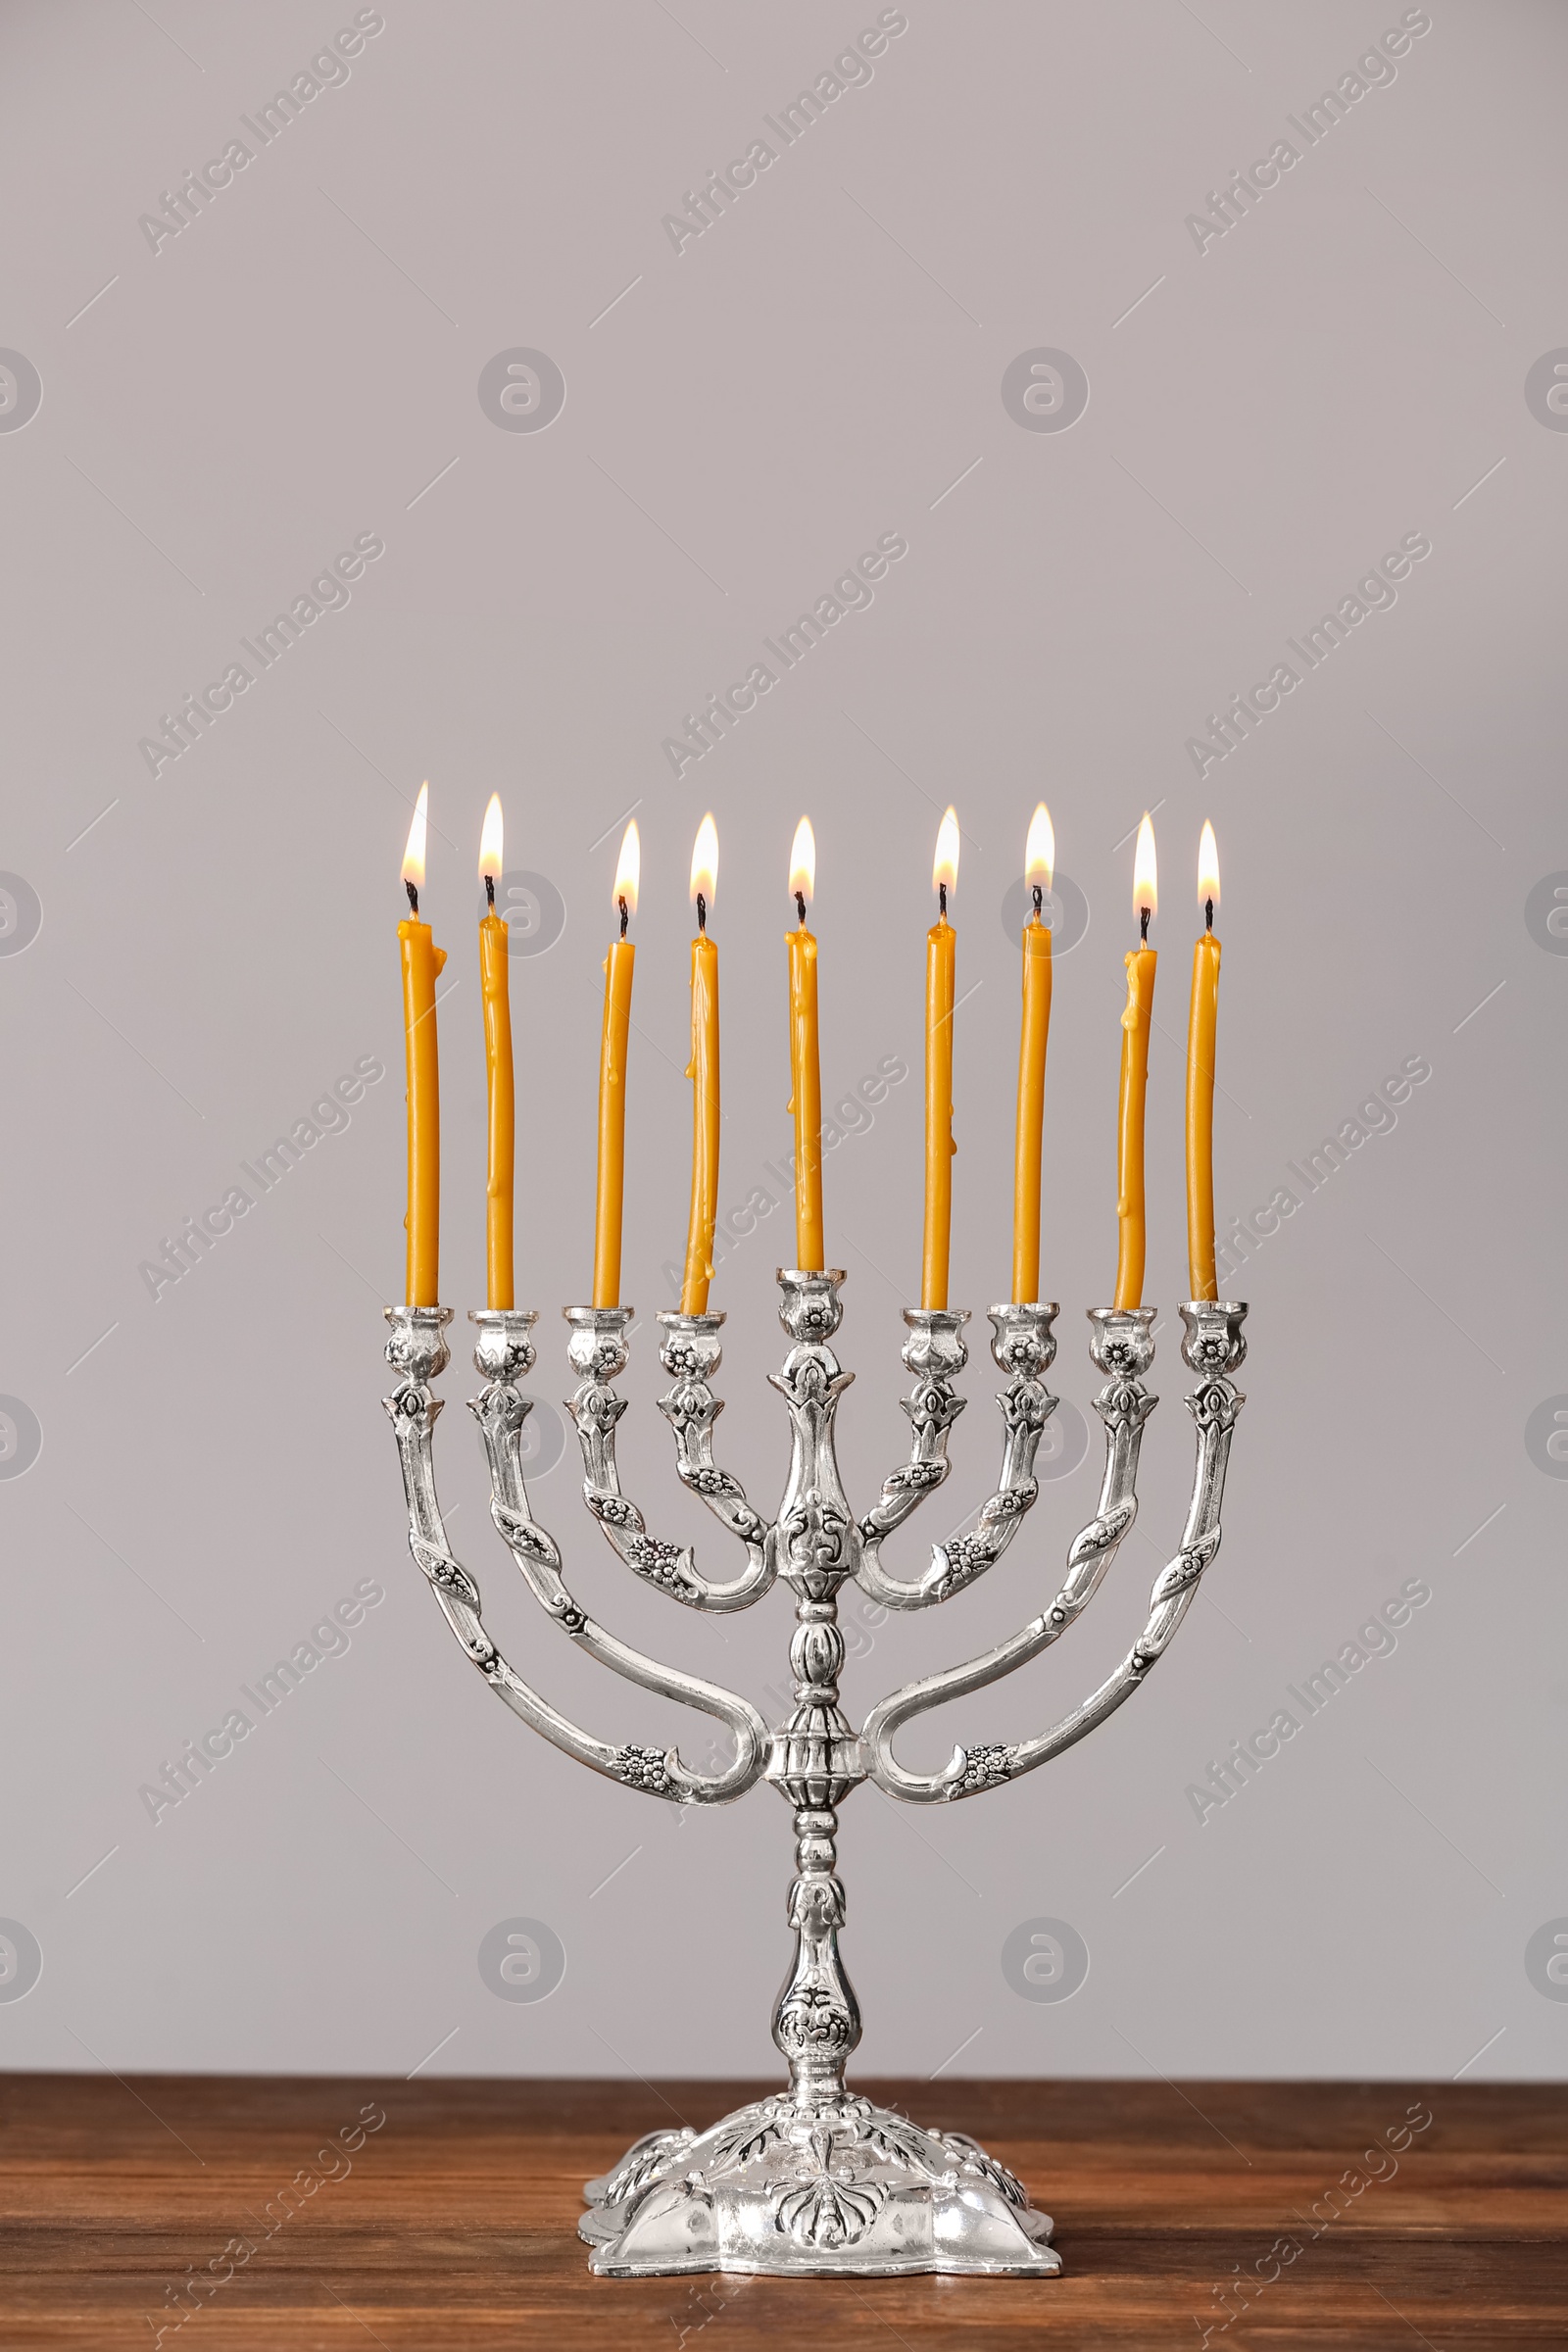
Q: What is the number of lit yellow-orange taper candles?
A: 9